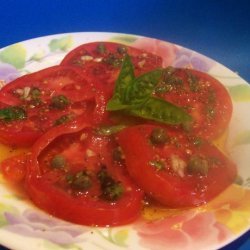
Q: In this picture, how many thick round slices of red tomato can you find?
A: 5